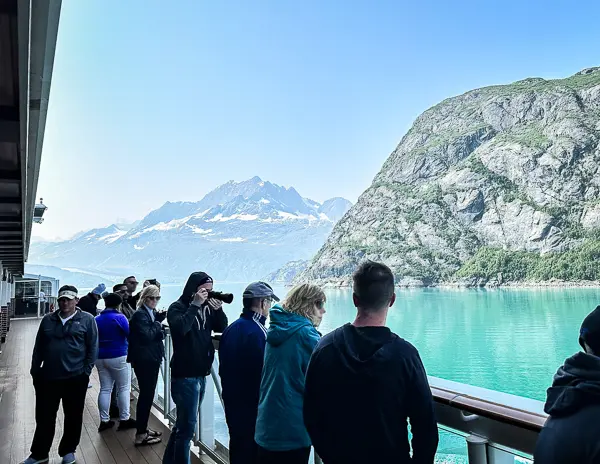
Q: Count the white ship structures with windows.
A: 1